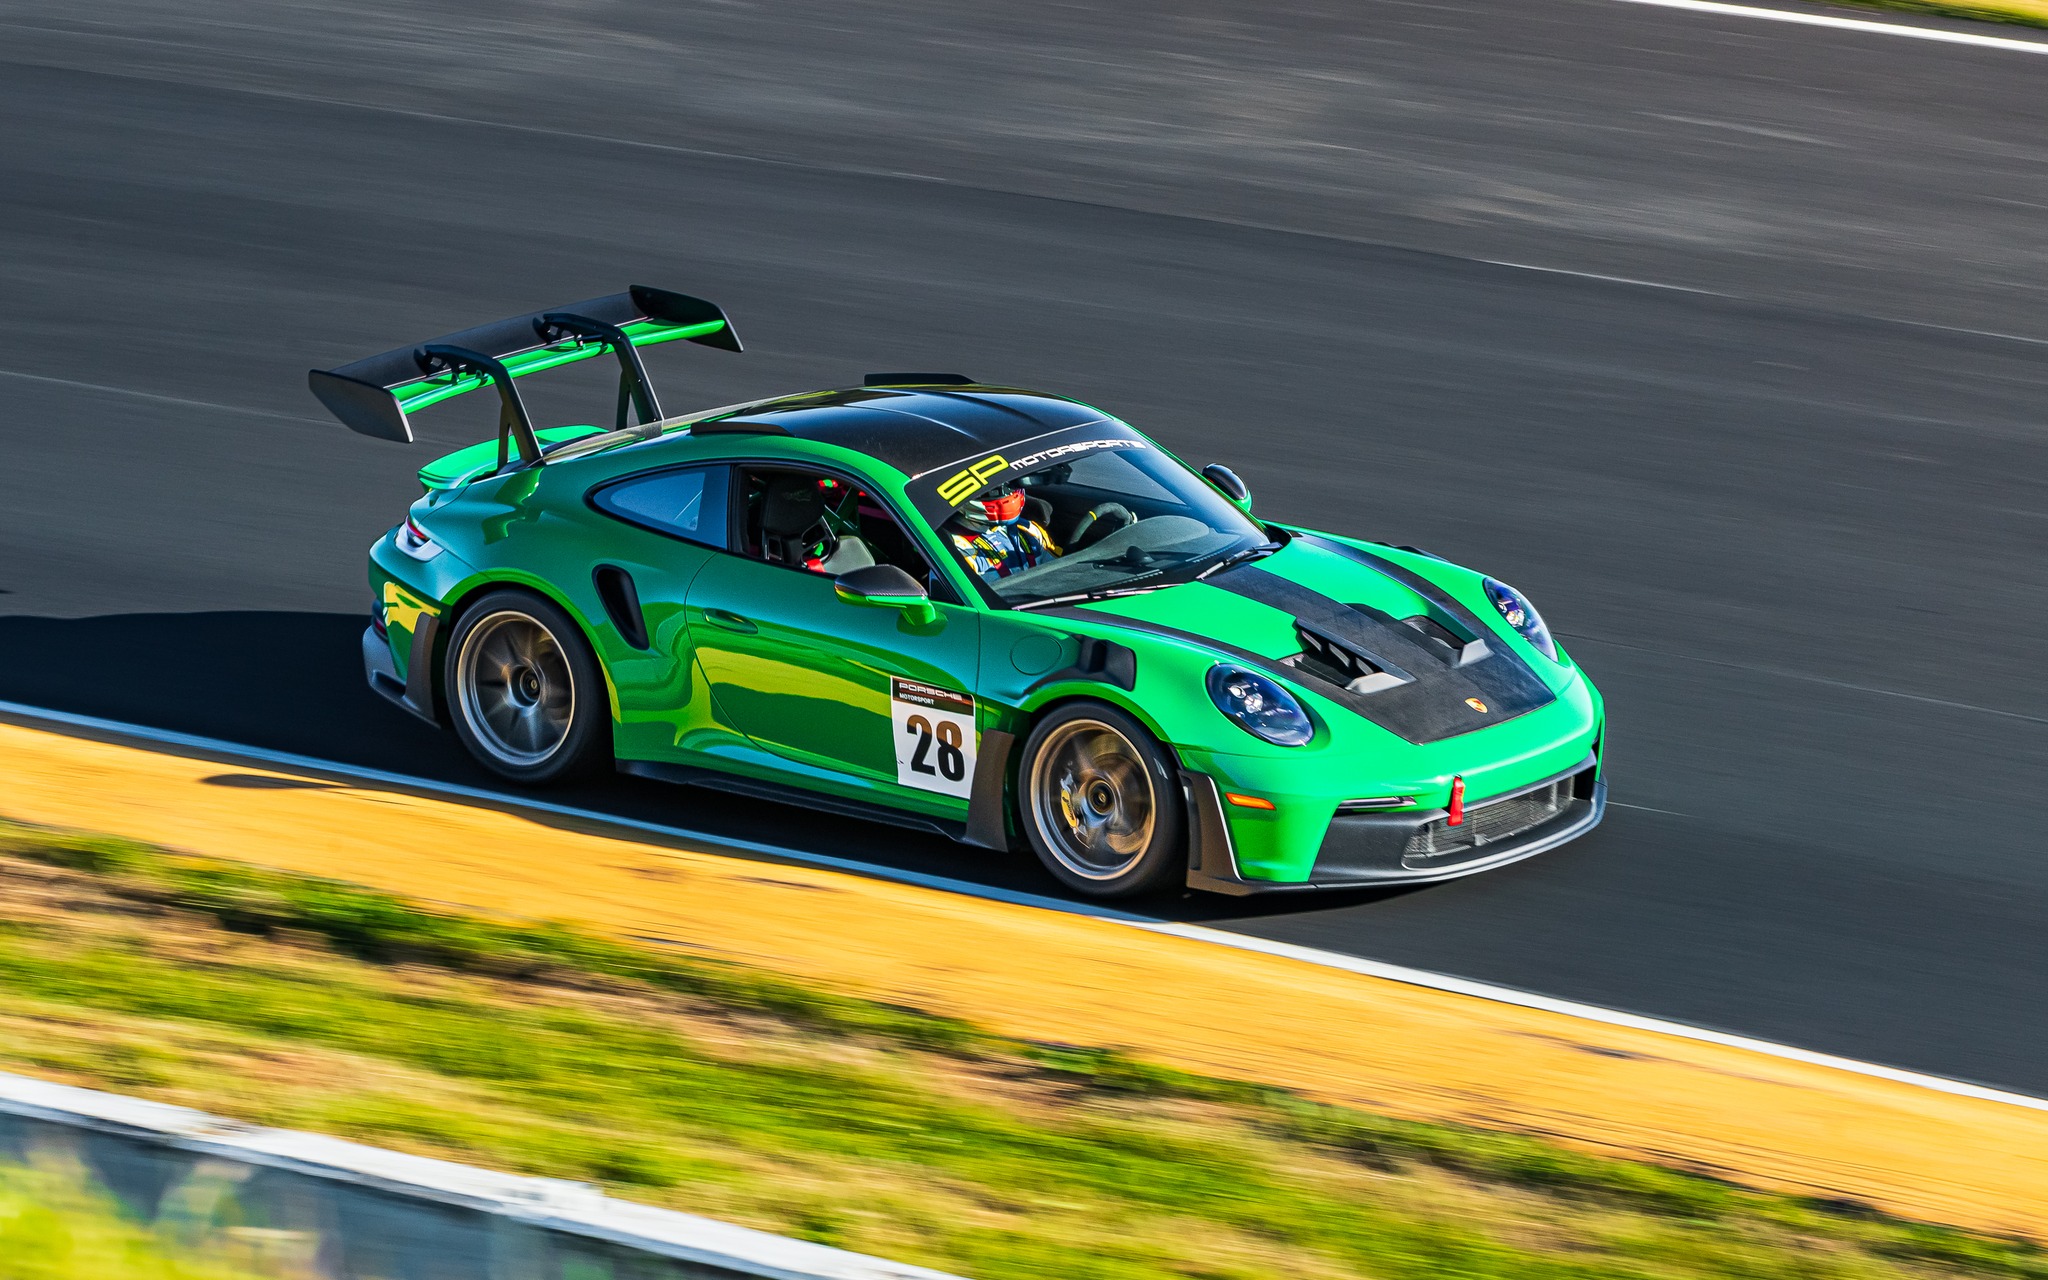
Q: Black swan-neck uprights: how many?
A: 2